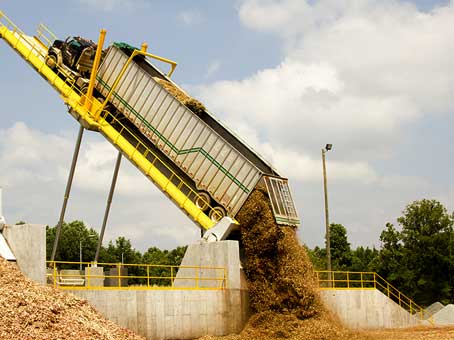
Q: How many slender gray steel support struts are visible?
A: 2